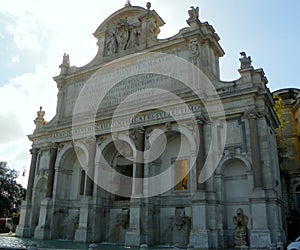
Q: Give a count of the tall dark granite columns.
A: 6